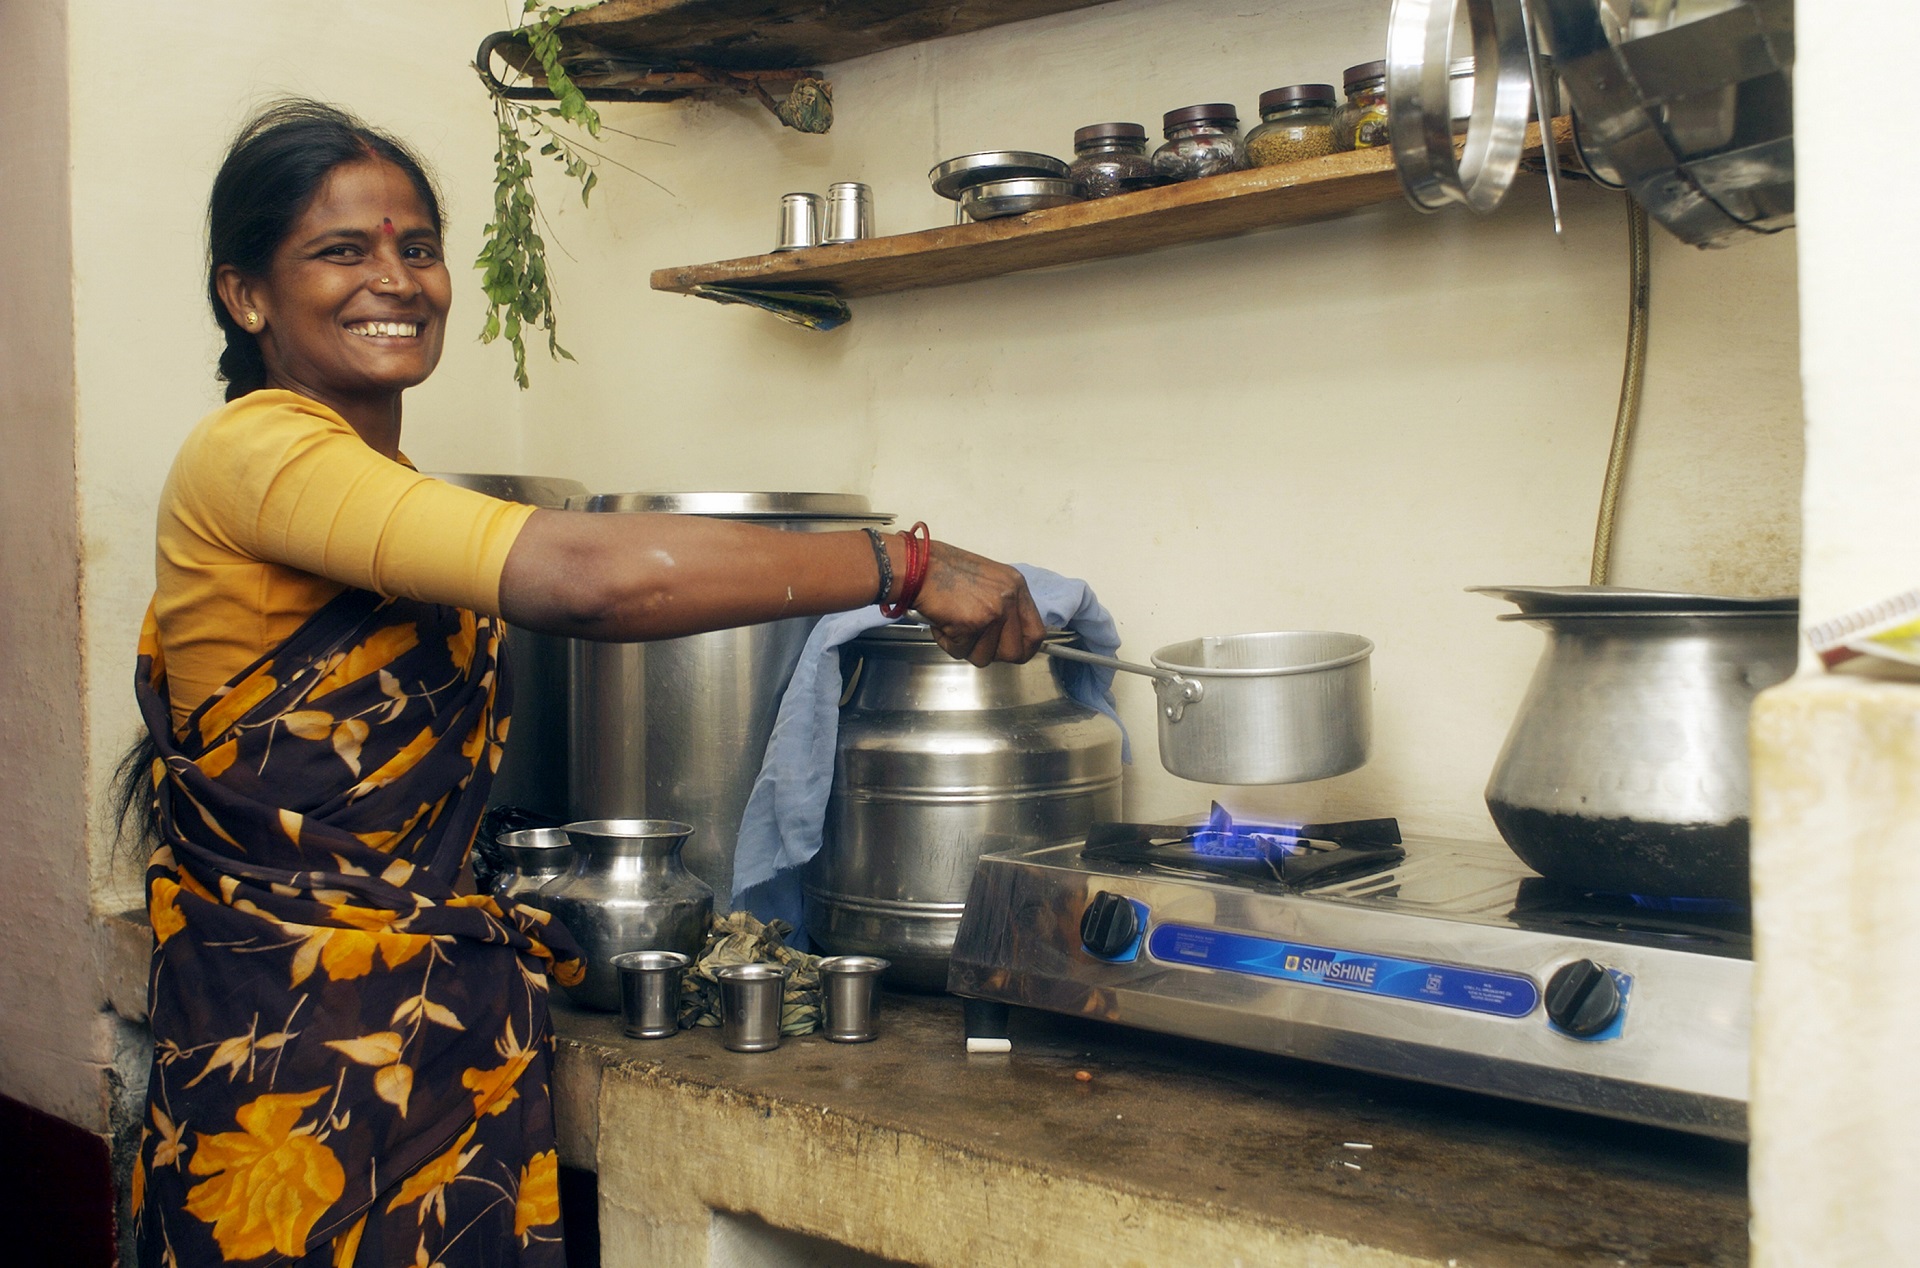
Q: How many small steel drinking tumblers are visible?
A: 5